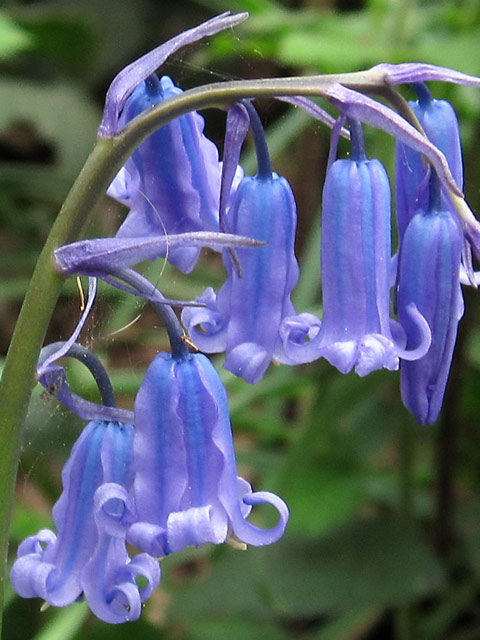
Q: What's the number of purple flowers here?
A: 7